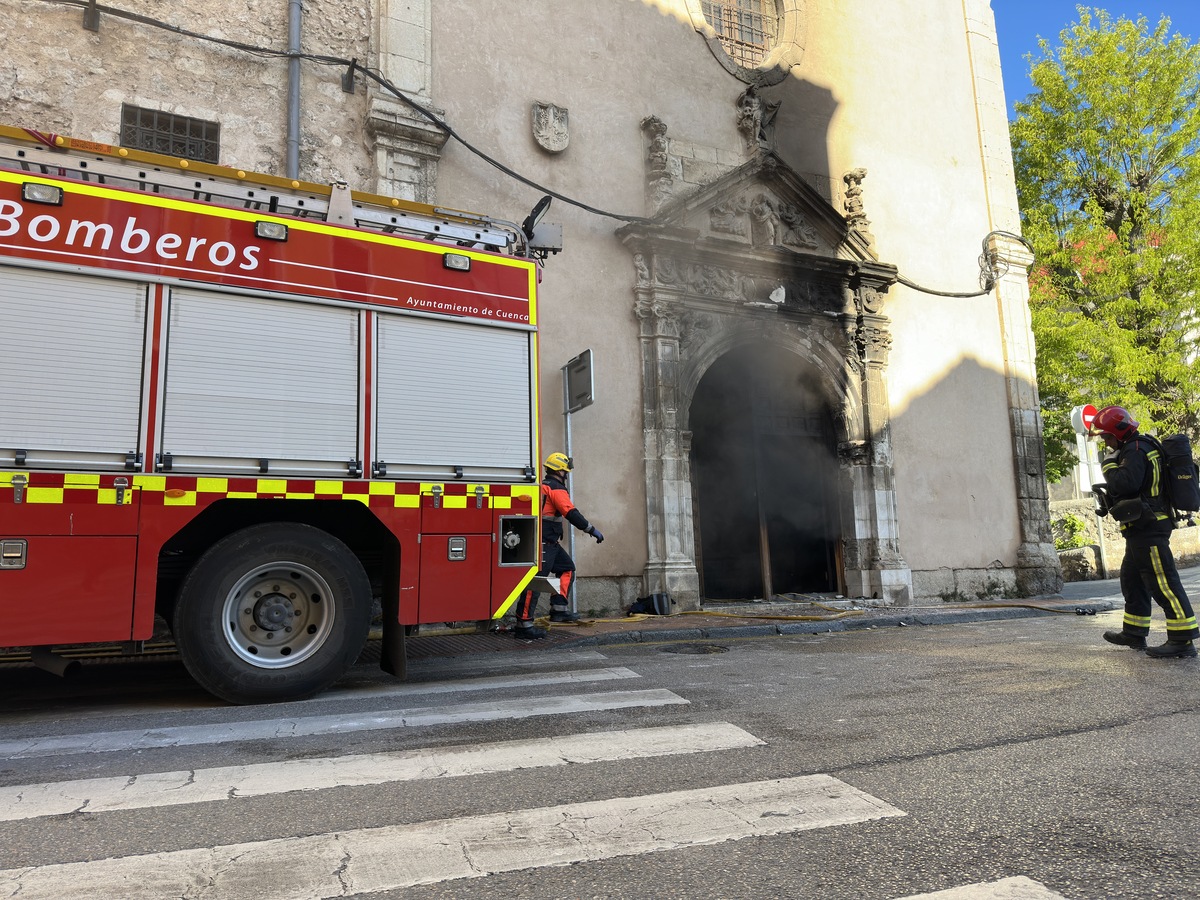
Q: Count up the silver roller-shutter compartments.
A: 3